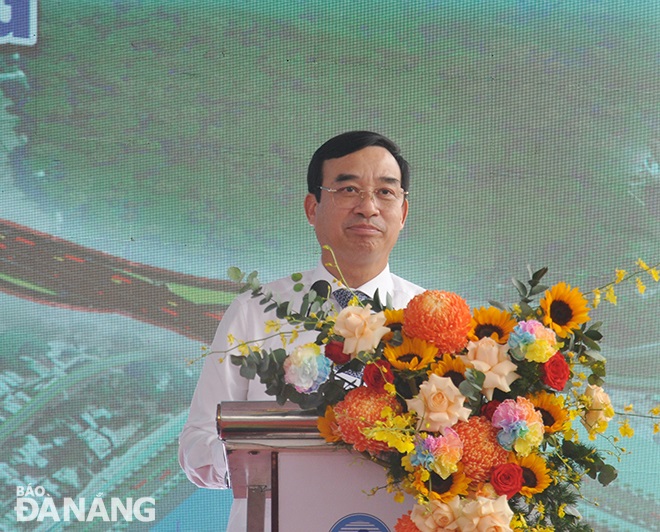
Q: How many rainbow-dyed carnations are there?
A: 4